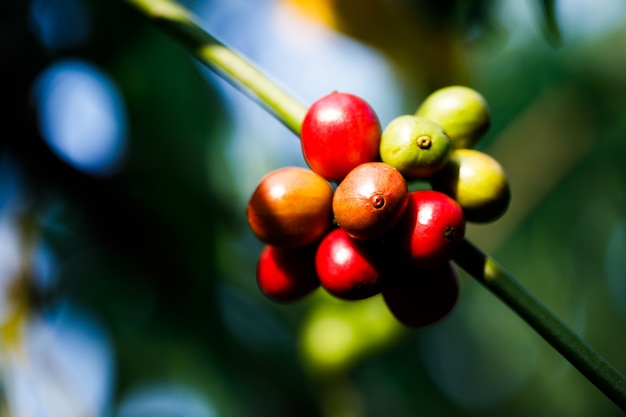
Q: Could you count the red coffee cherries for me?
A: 5